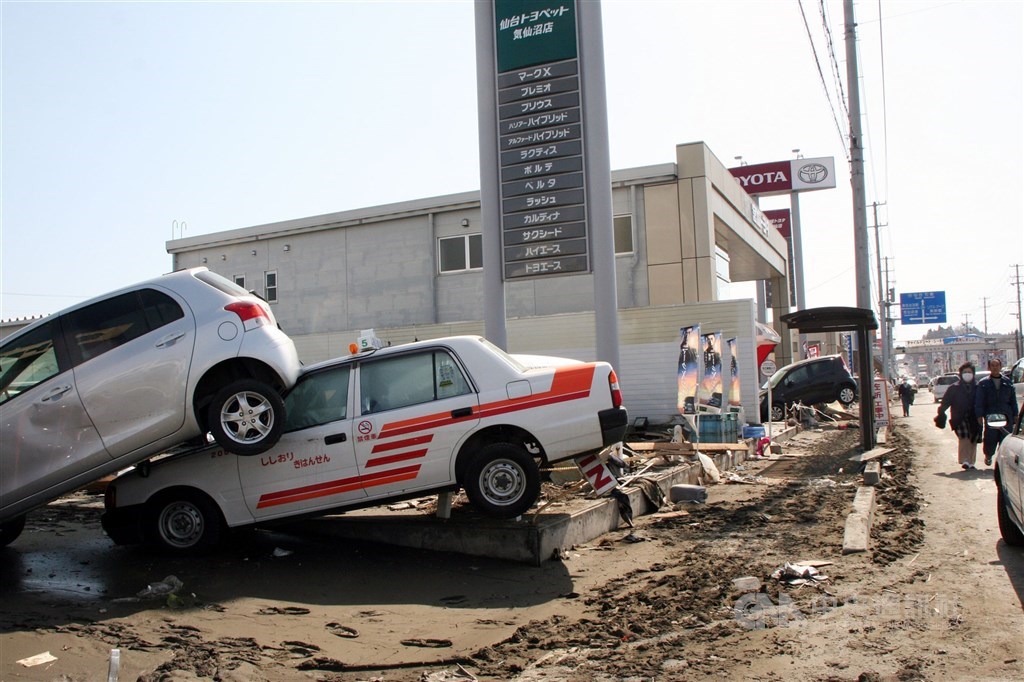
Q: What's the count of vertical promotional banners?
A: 3